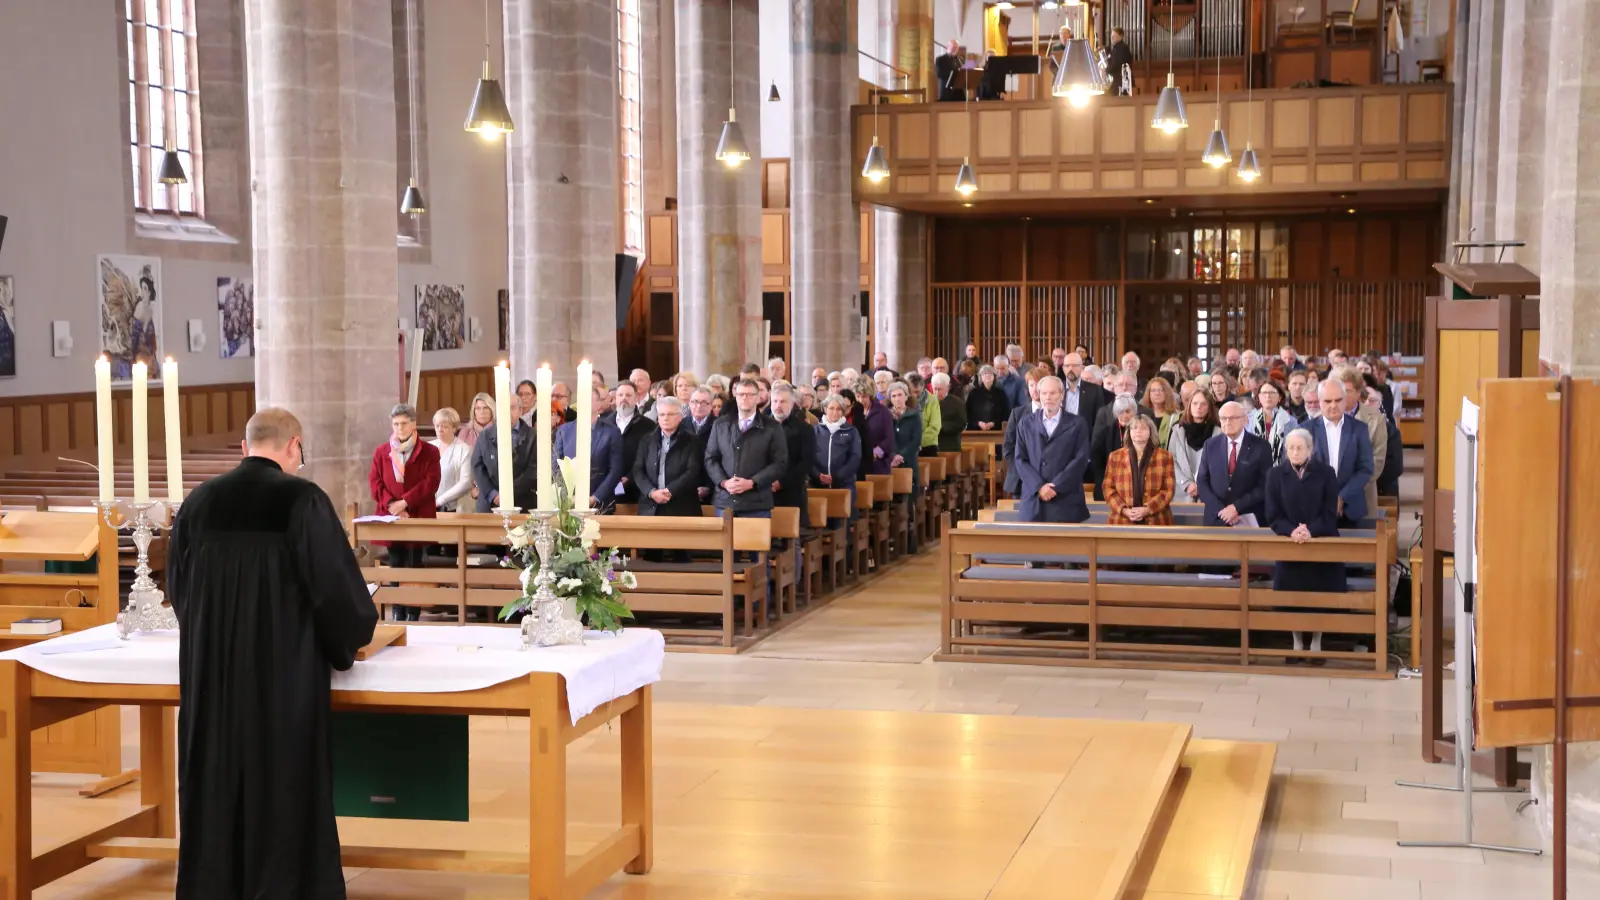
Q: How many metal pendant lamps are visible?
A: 11